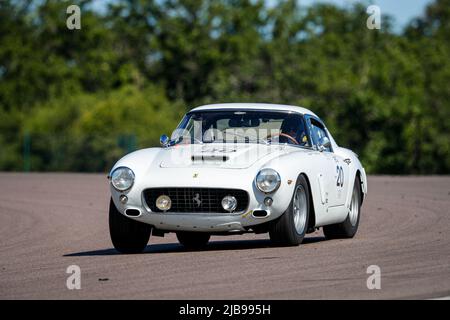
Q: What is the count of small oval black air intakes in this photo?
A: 2